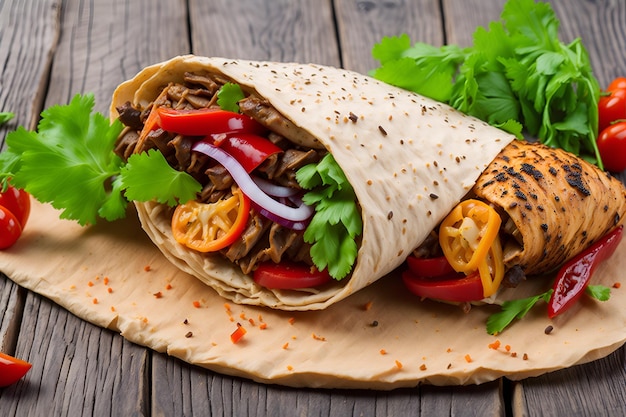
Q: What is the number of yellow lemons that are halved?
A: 0